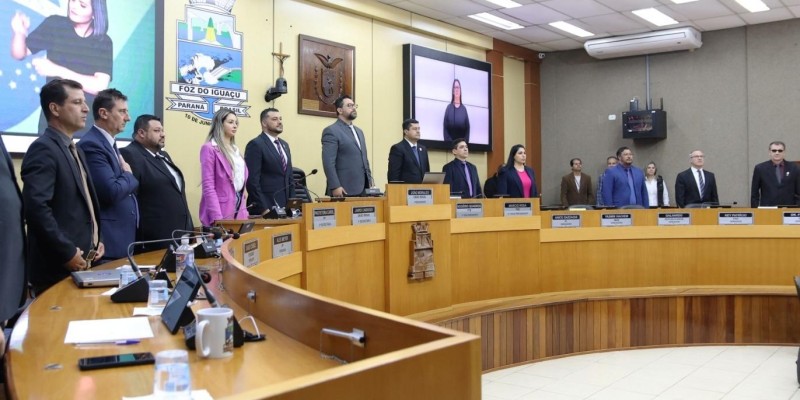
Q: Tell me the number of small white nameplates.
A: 12